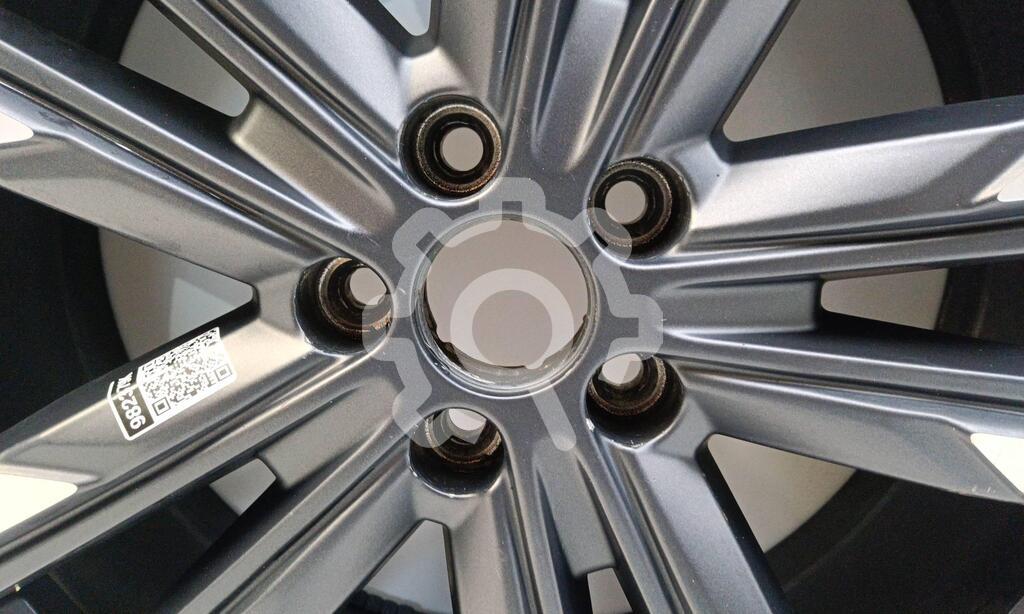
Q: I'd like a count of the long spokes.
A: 10